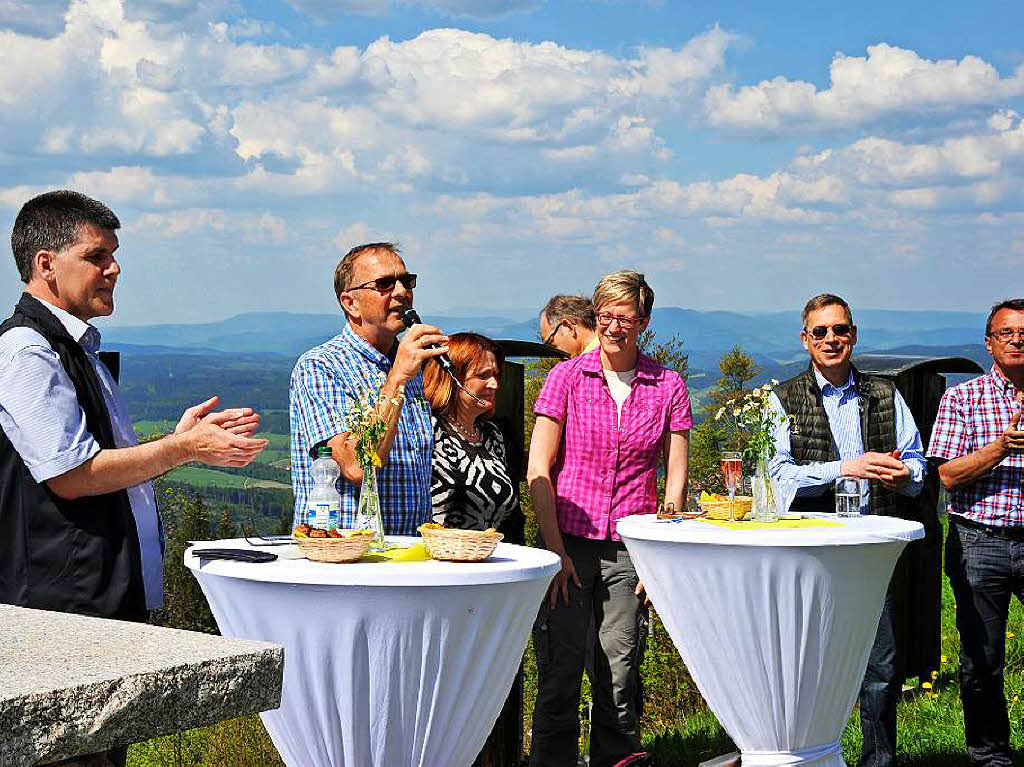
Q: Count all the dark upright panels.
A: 2